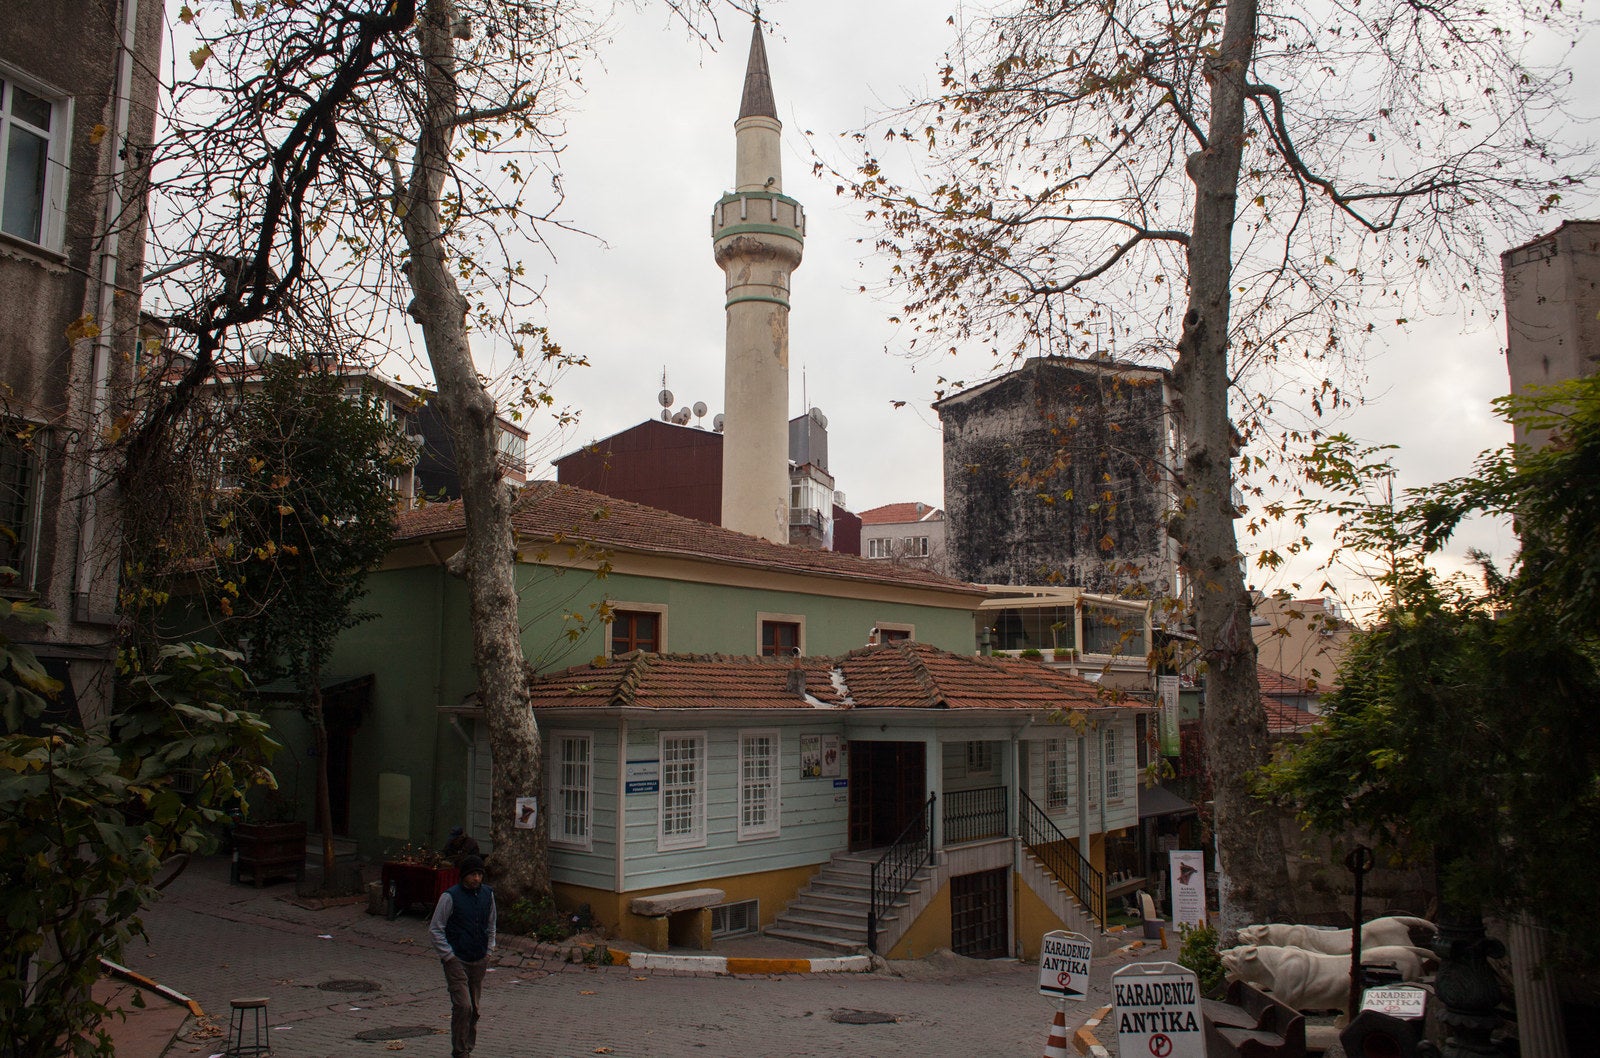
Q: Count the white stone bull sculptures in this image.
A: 2